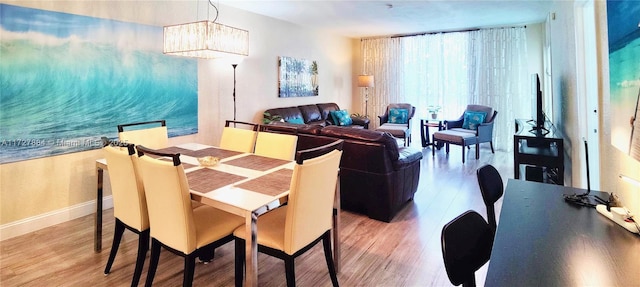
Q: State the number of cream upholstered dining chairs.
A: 6